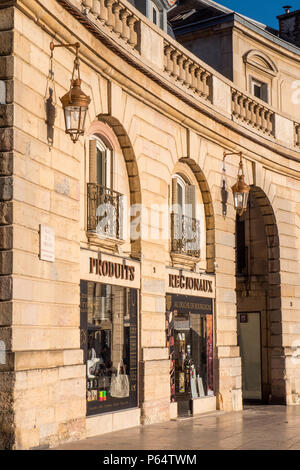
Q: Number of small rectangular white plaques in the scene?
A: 1